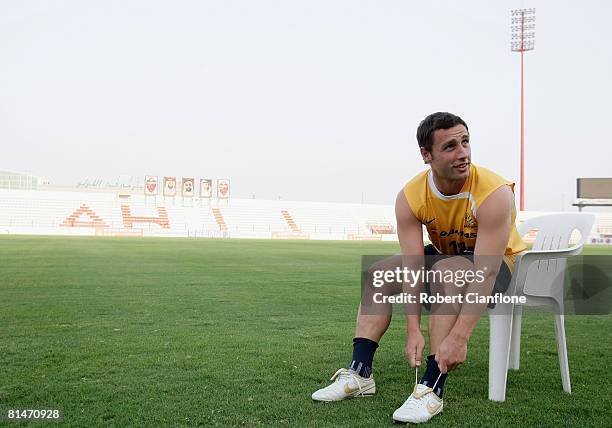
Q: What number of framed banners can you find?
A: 5